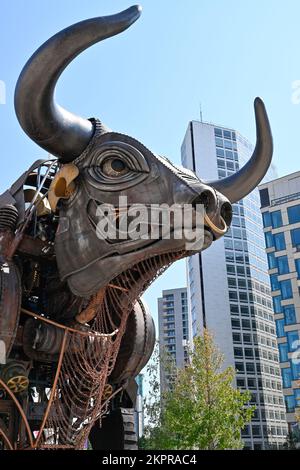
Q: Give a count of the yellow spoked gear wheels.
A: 2